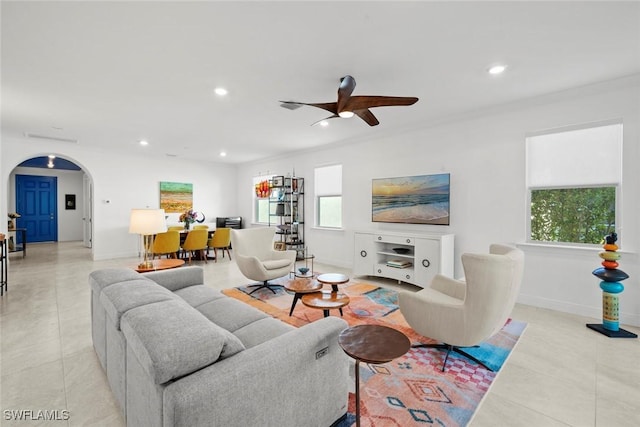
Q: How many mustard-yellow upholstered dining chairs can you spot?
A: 5